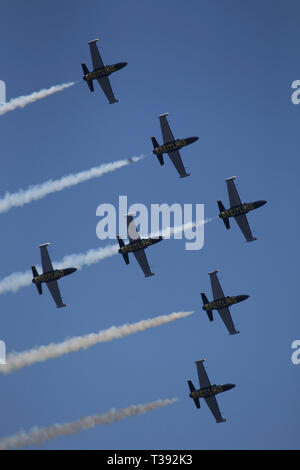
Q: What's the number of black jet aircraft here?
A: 7